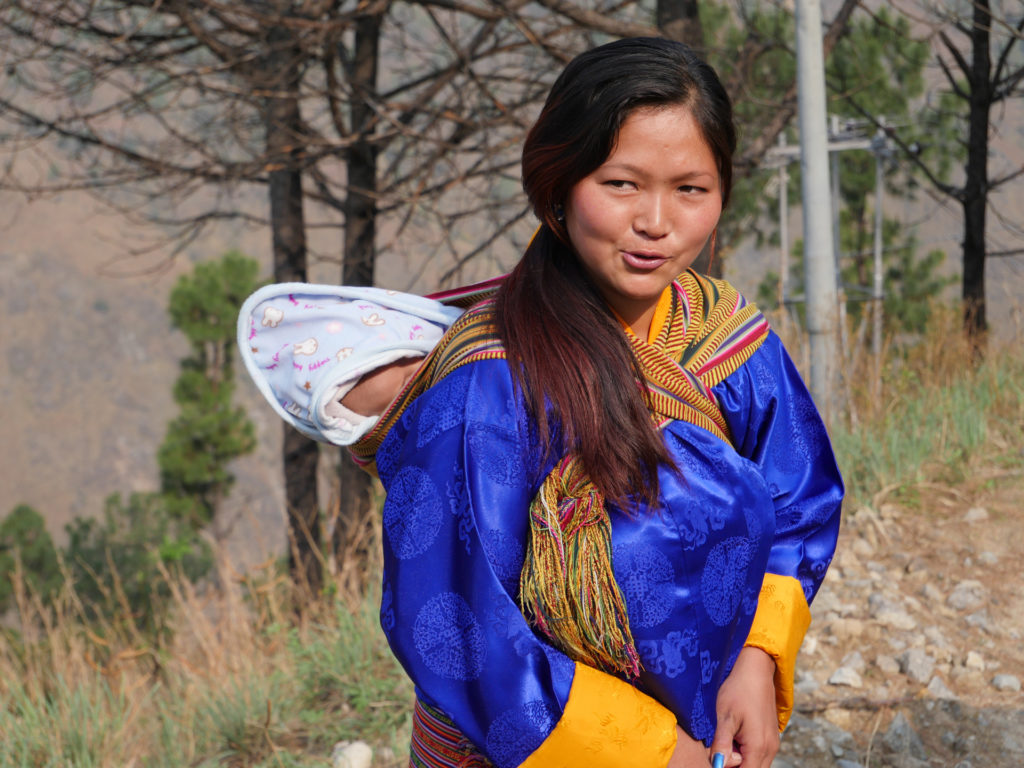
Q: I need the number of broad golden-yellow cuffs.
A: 2